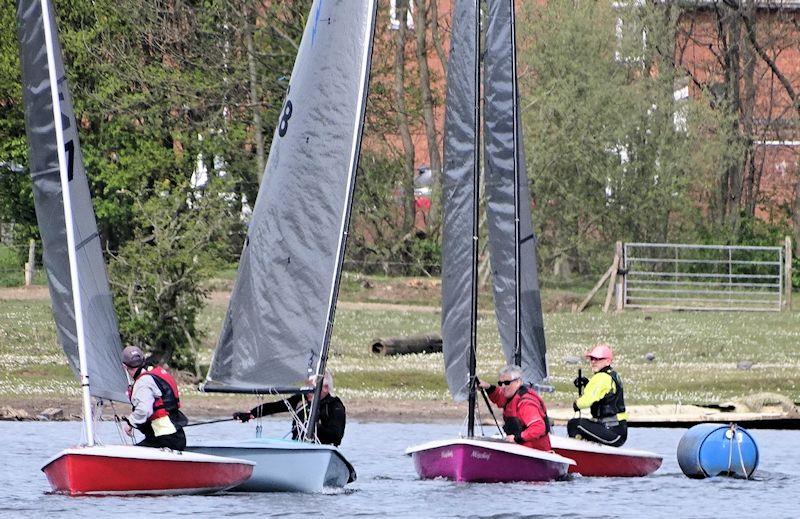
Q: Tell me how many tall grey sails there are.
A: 4